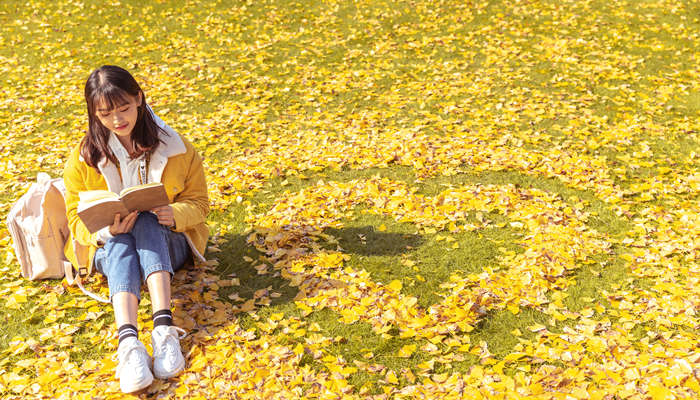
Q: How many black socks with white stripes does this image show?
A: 2